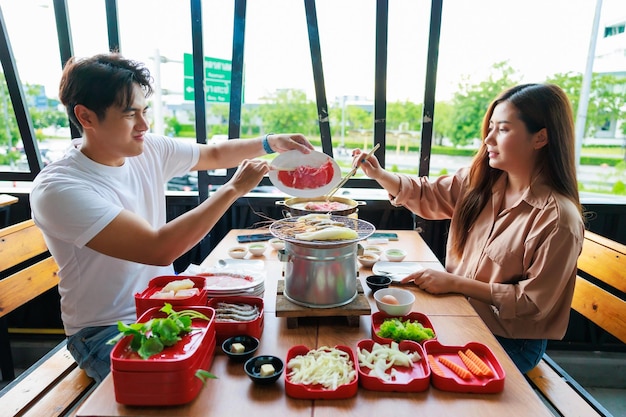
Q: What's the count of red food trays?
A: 7